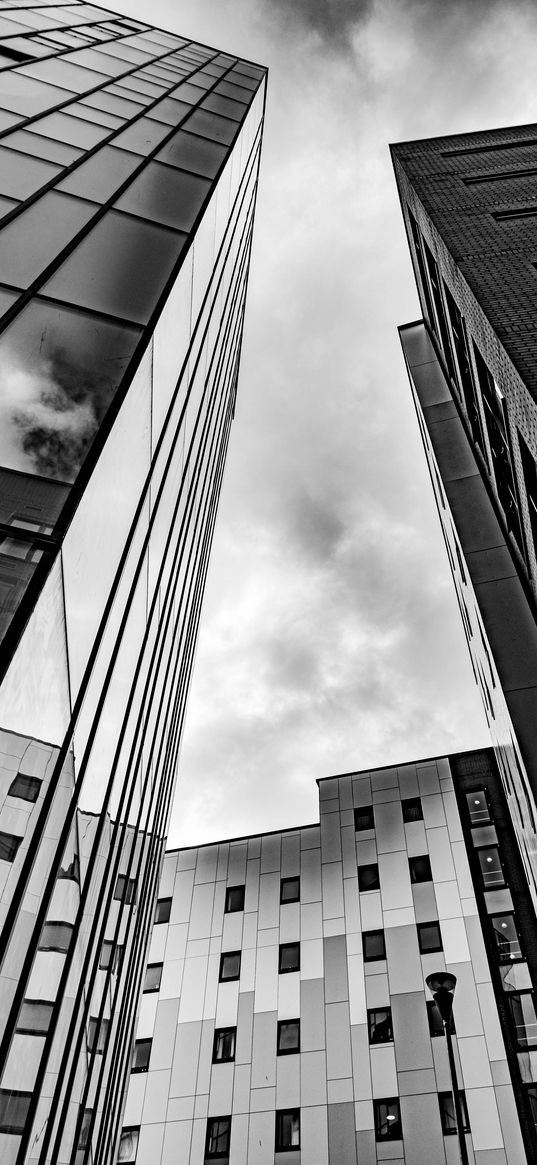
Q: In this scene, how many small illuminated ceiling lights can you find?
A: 5